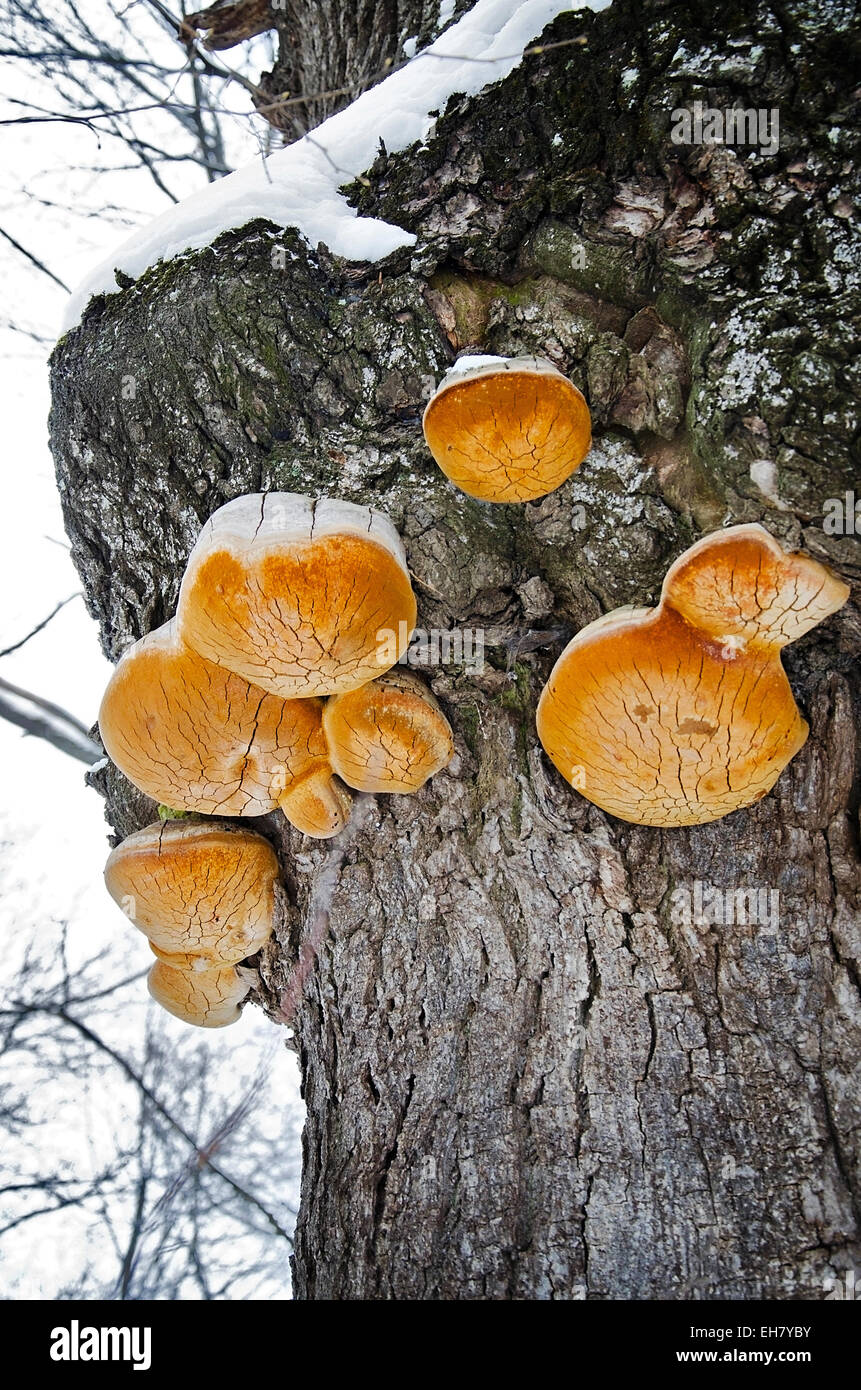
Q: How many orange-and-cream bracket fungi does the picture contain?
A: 9